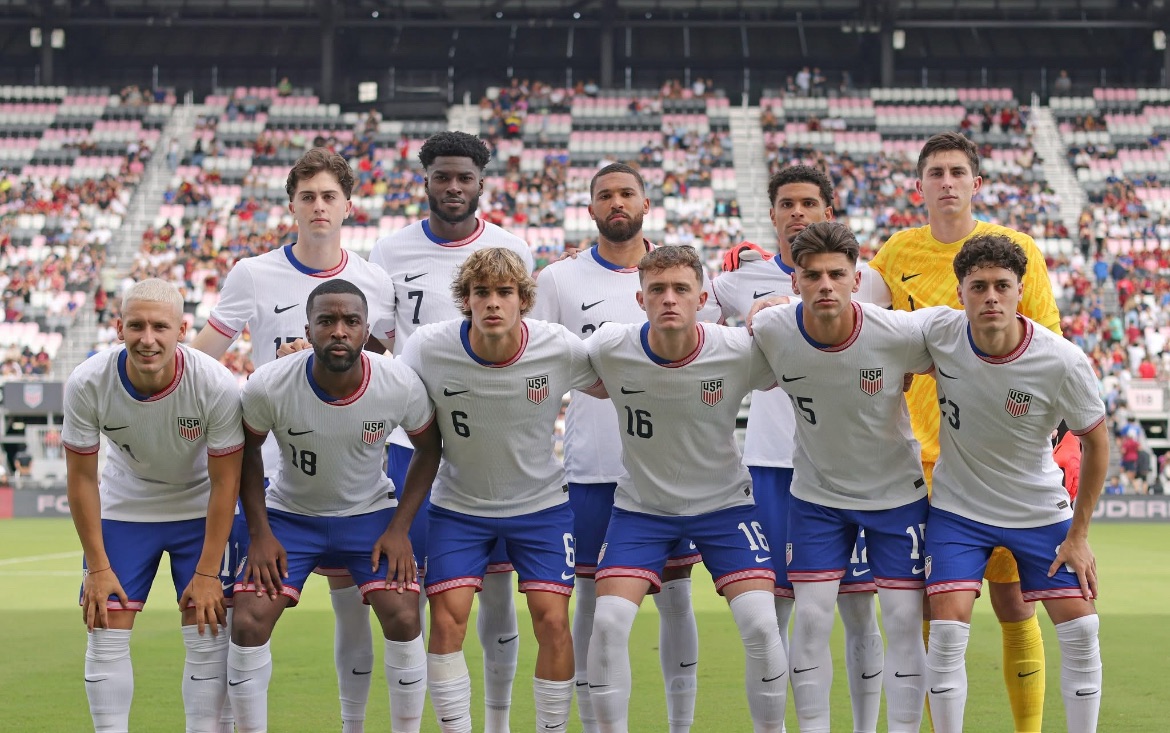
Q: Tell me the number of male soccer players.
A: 11